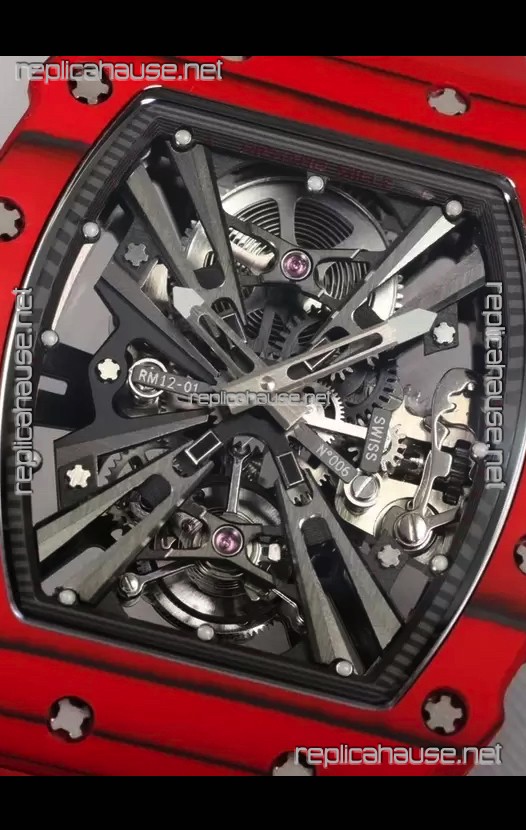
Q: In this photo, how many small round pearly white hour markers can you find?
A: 11